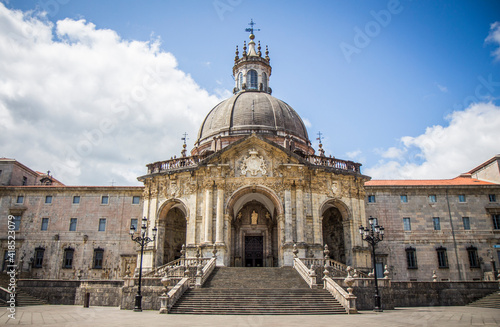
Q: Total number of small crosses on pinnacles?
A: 2